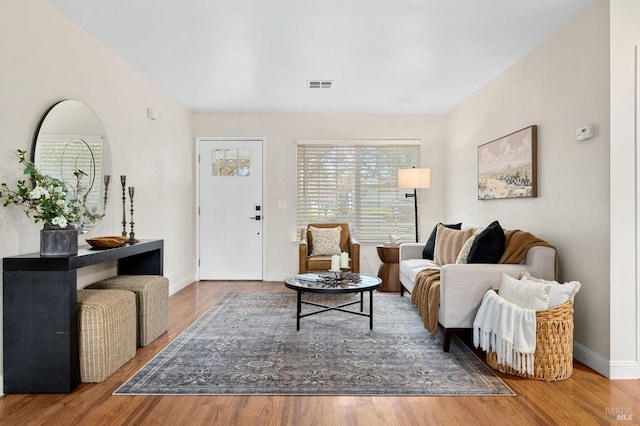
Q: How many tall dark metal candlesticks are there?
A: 2